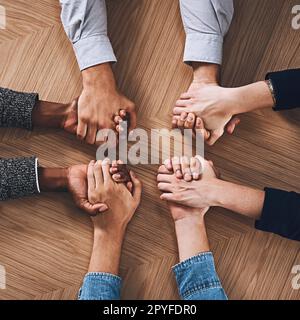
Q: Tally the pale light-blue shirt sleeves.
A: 2